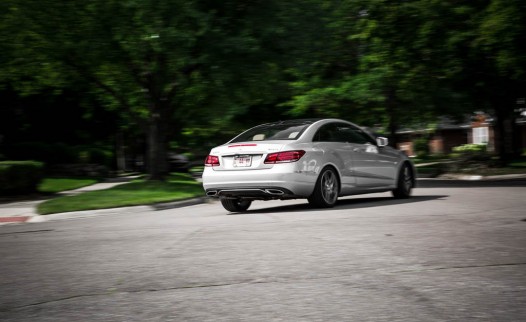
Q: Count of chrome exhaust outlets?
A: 2